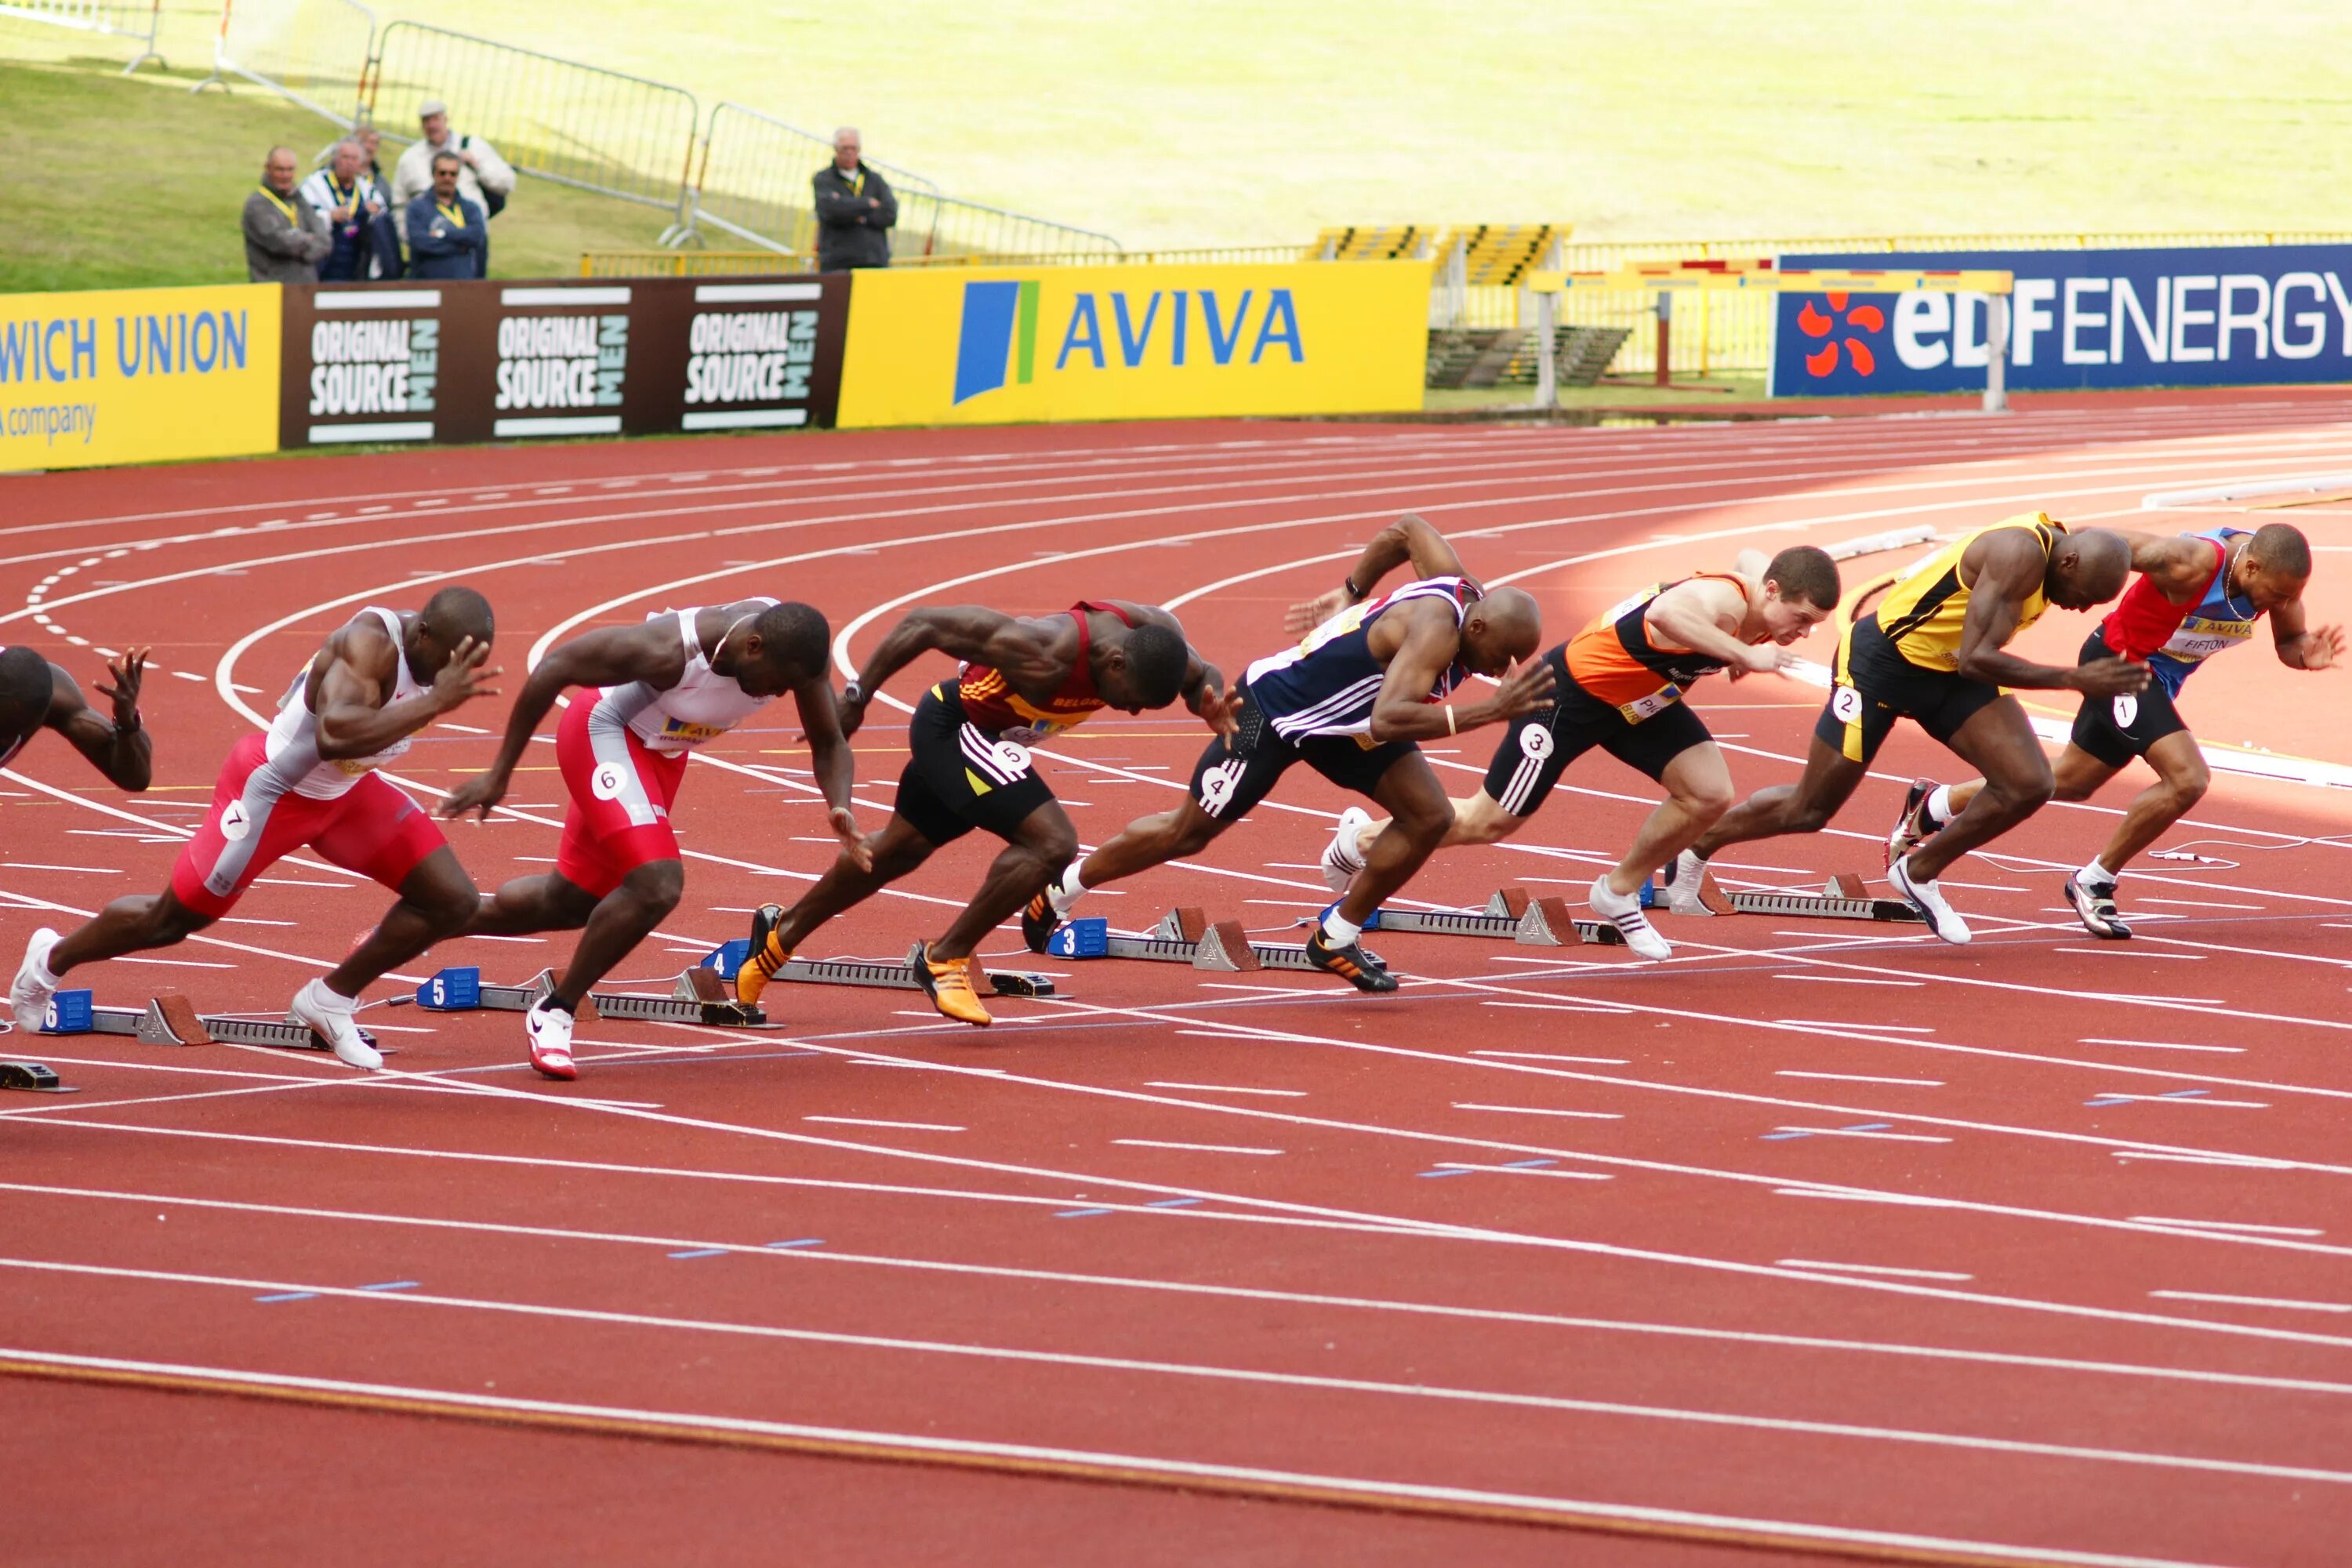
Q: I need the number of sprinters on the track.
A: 8